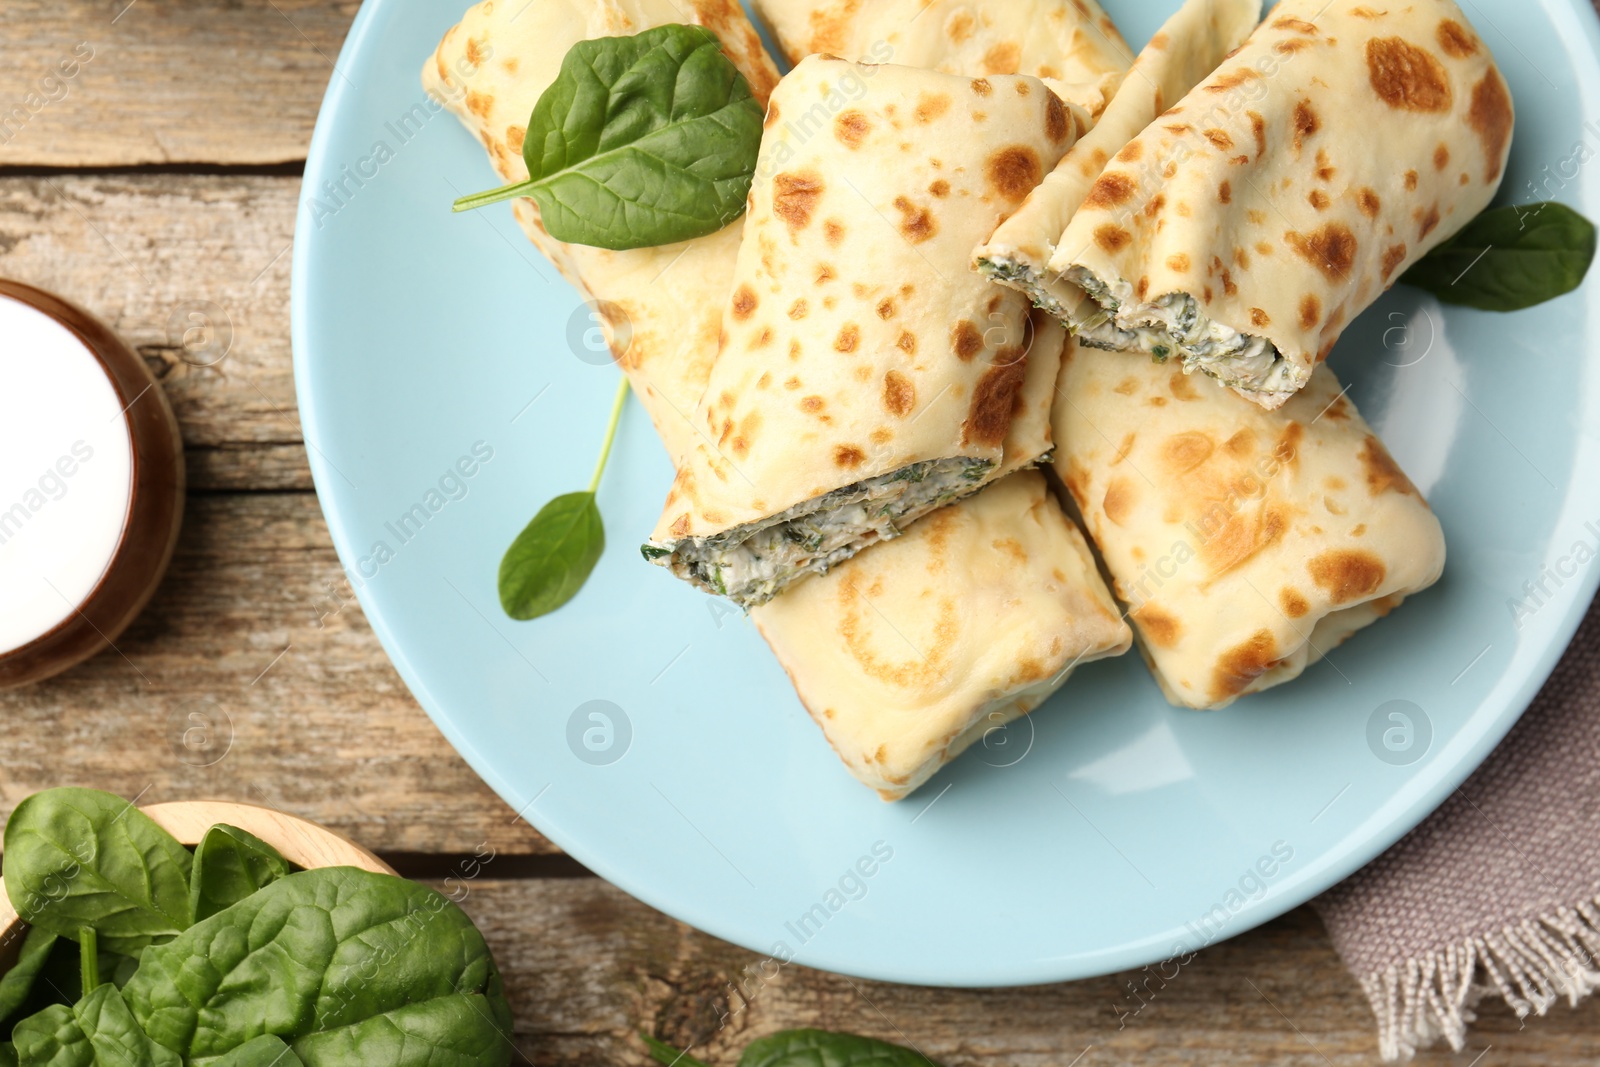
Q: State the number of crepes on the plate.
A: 6